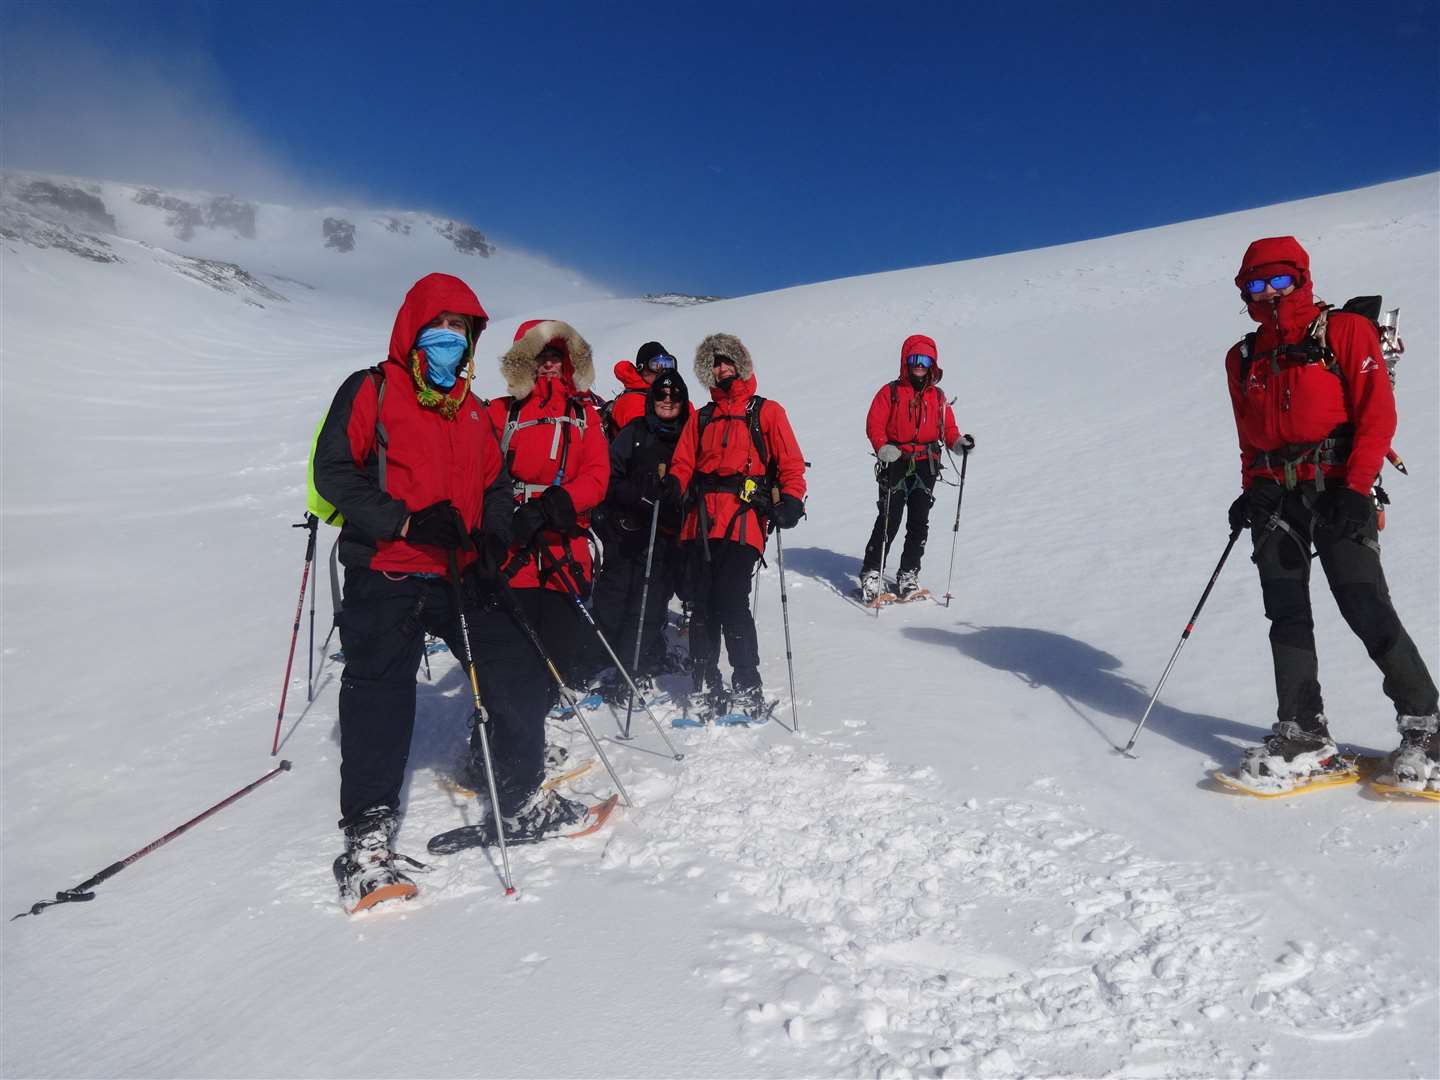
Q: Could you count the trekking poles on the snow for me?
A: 1